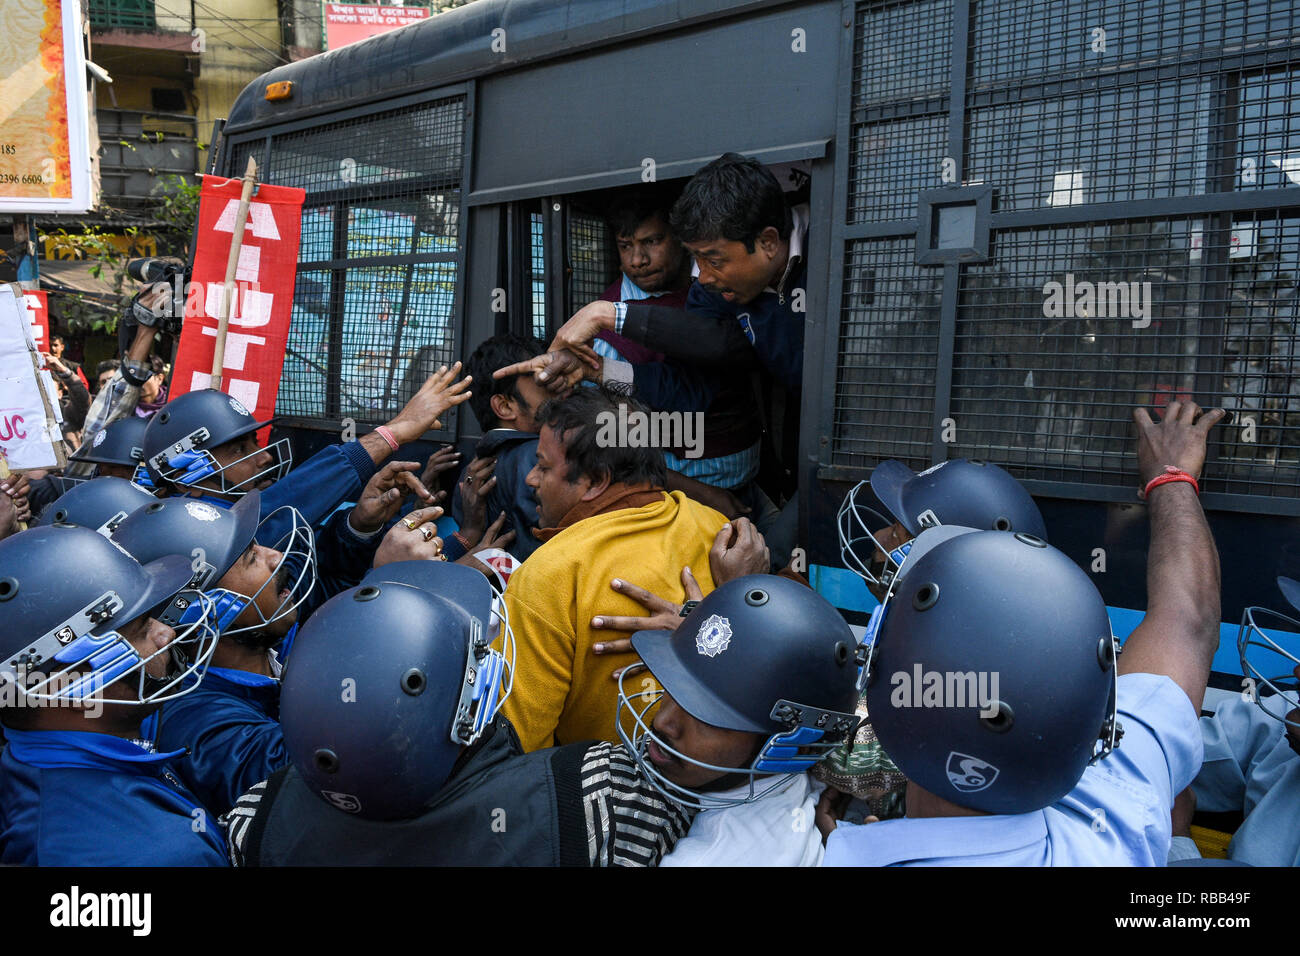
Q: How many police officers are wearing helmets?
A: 10